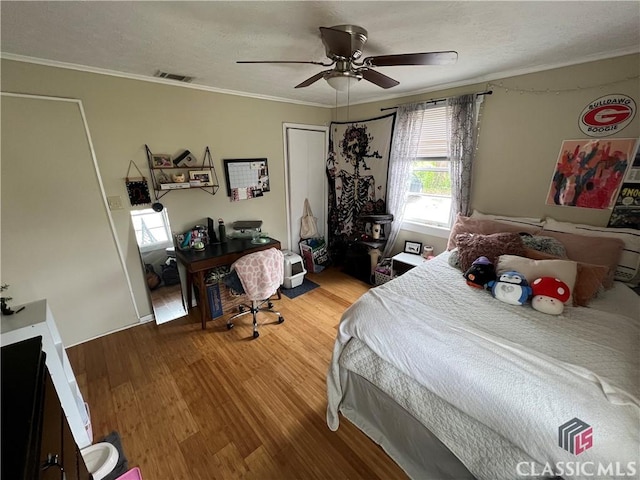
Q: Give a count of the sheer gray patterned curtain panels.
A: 2